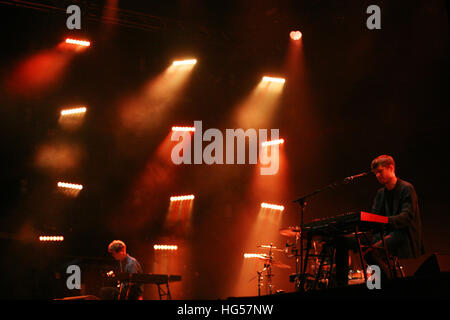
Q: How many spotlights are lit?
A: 13